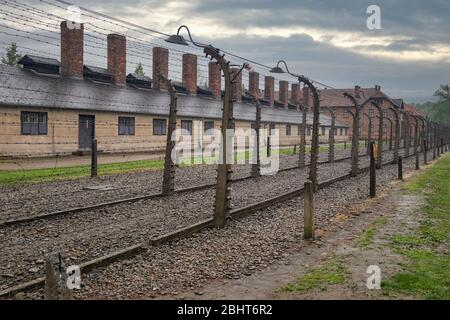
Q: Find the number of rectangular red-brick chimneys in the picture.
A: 11